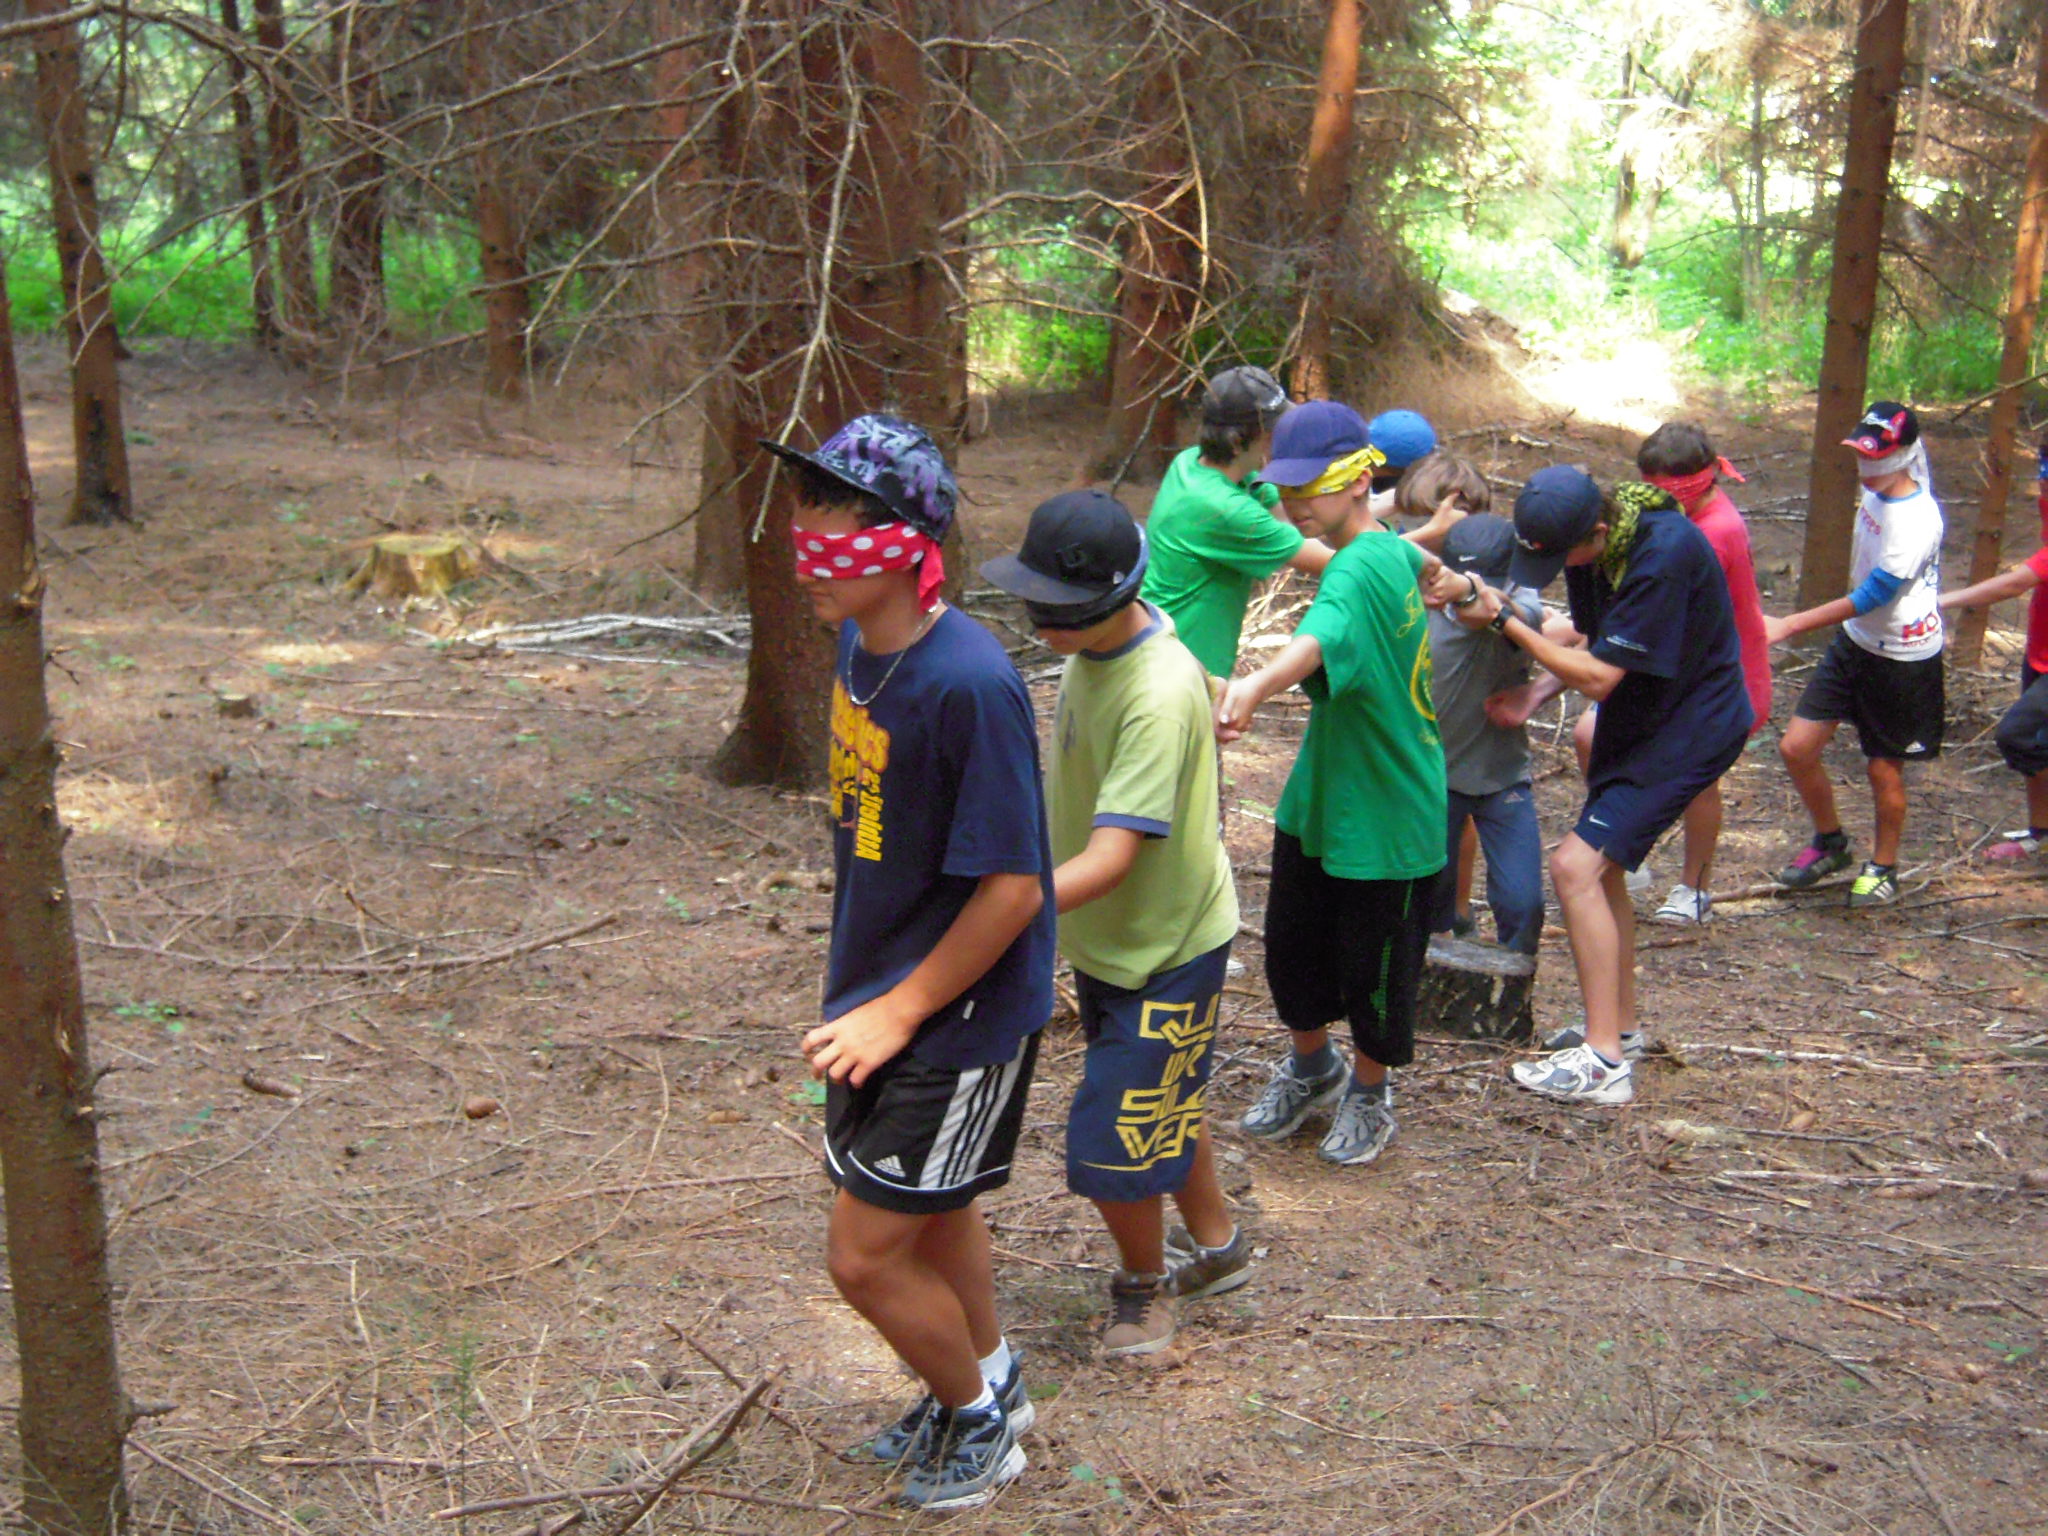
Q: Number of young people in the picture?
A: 11